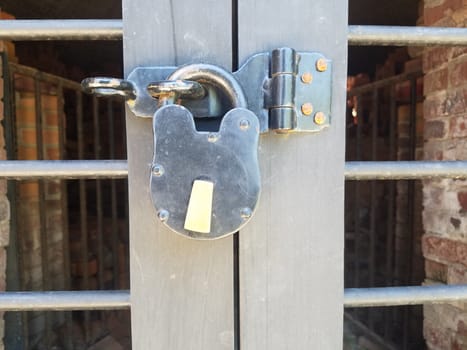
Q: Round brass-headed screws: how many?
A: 4